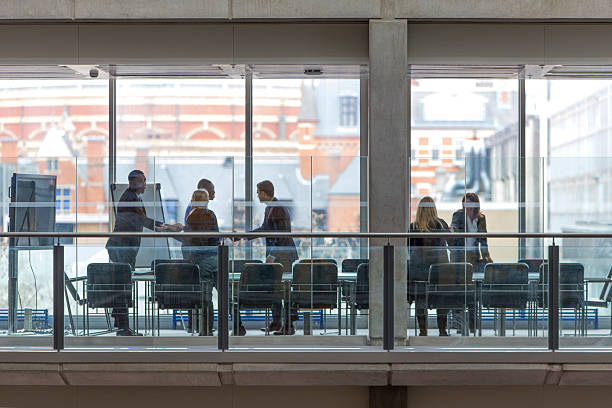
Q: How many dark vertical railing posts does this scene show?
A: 4